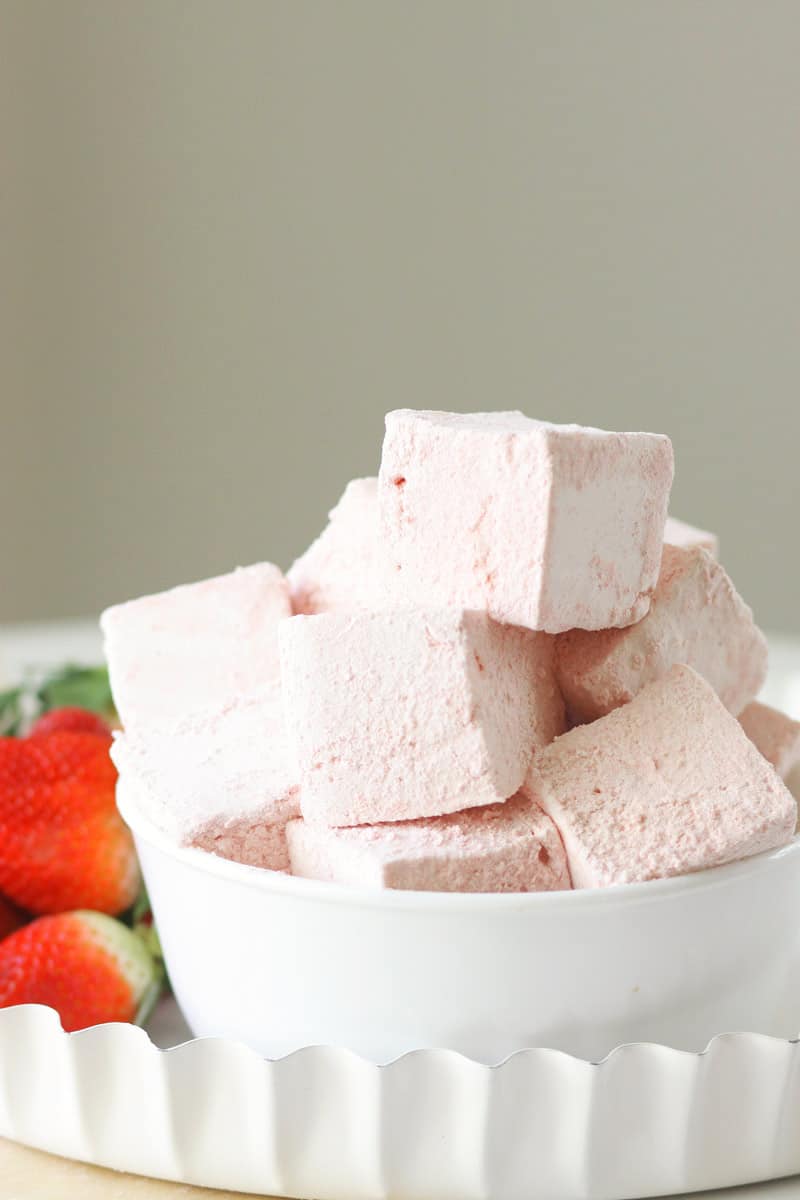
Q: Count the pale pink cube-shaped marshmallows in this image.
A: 10